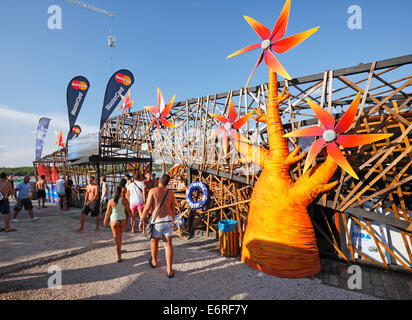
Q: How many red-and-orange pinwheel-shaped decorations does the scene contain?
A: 6